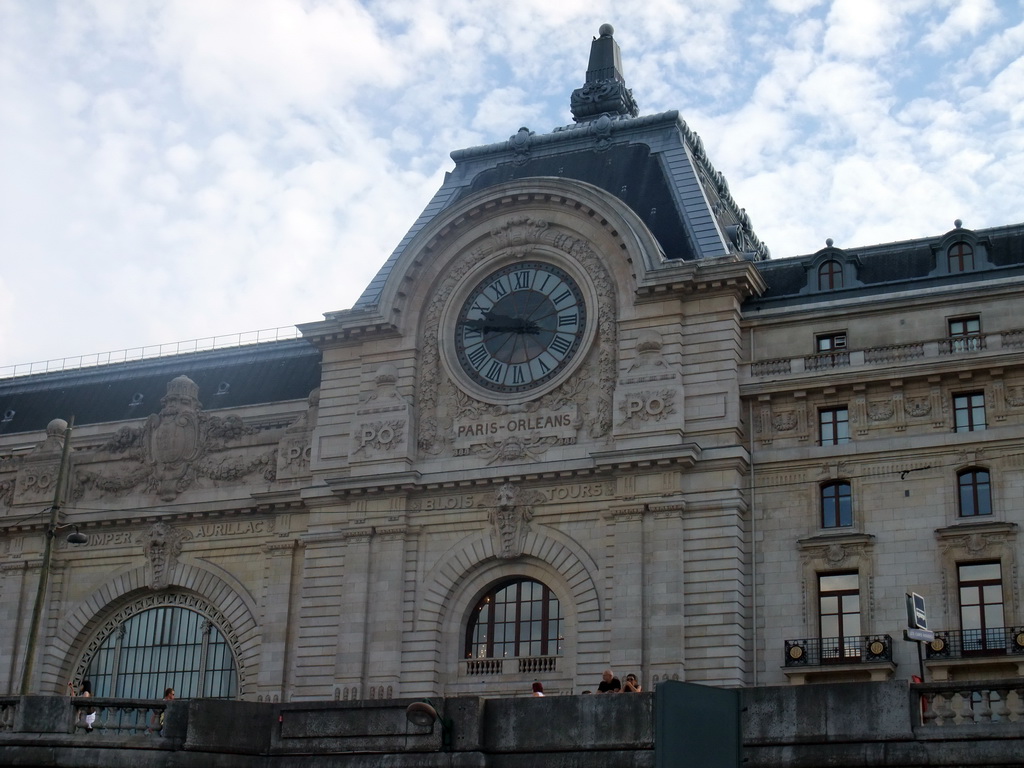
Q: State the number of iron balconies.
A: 2